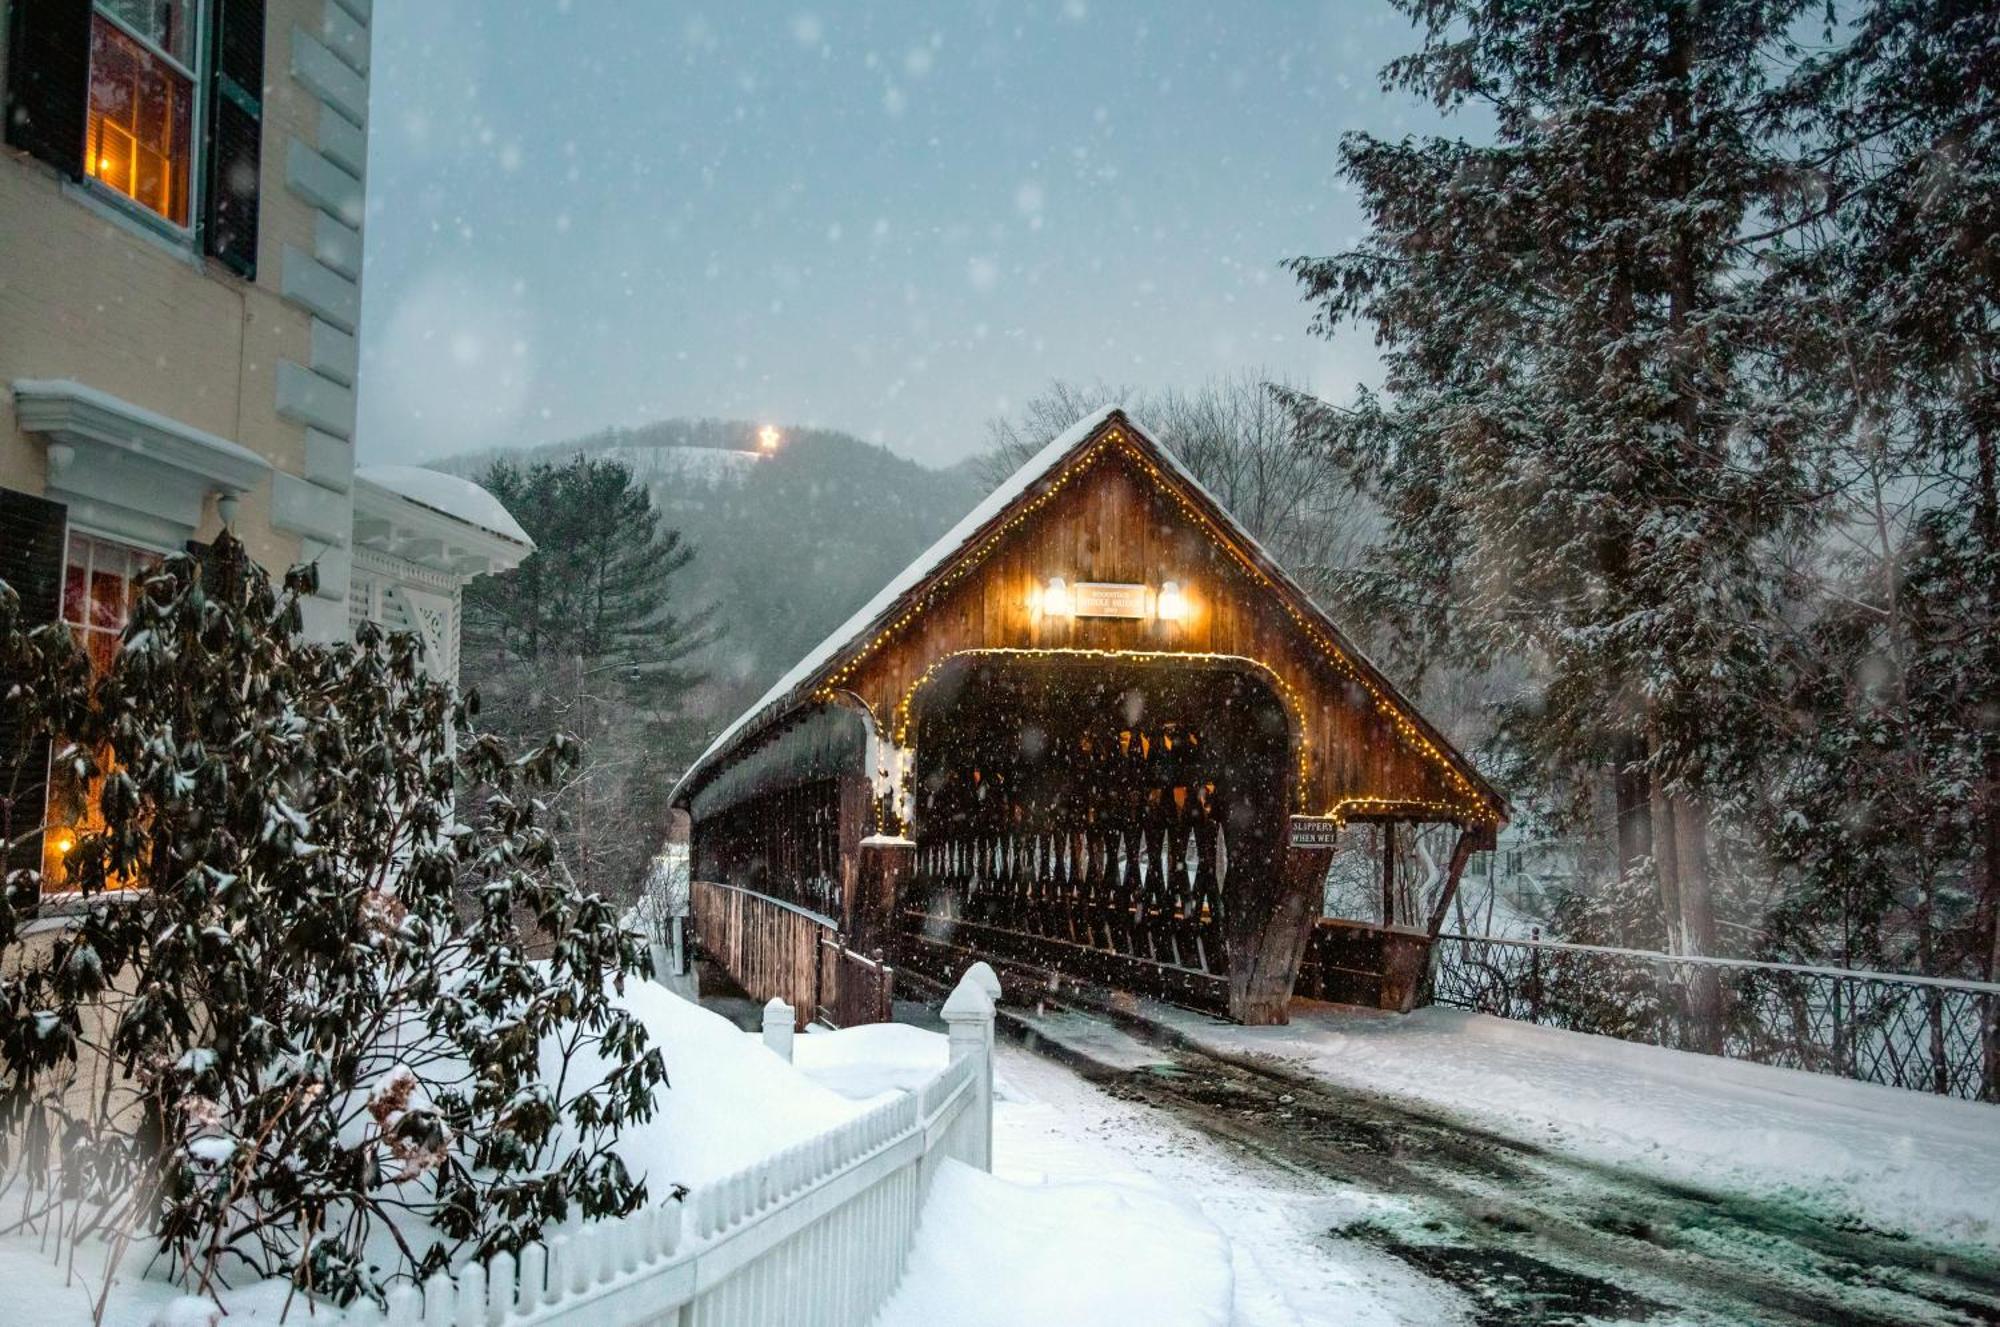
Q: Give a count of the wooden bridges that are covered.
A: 1